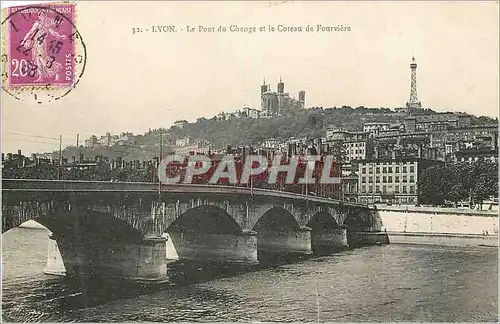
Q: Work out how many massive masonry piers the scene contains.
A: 4